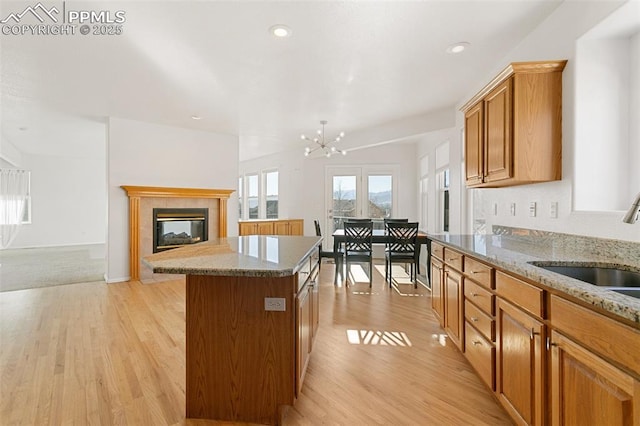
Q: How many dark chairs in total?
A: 5